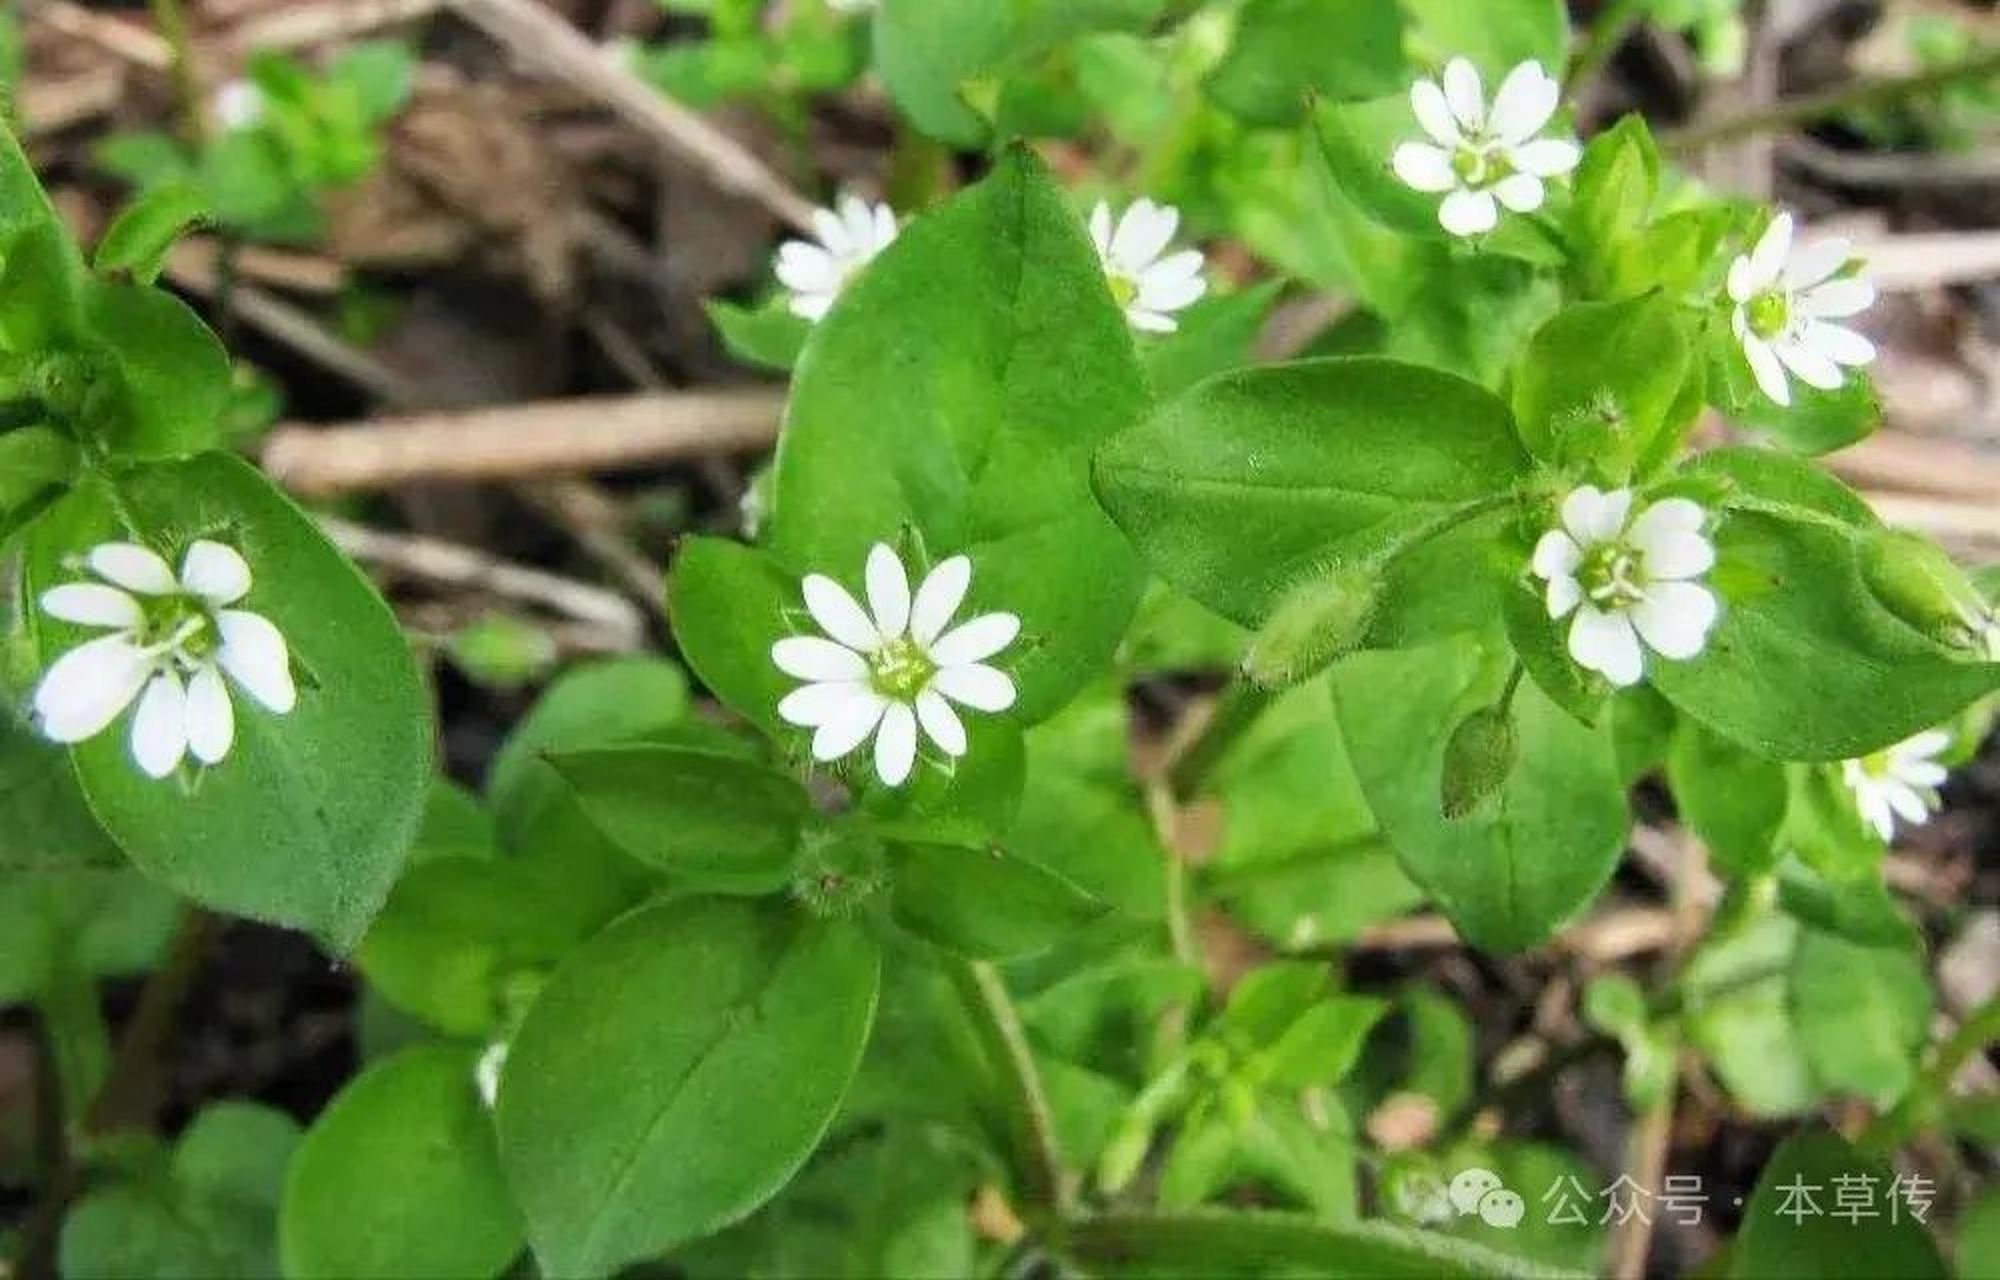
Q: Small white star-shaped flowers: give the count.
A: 8